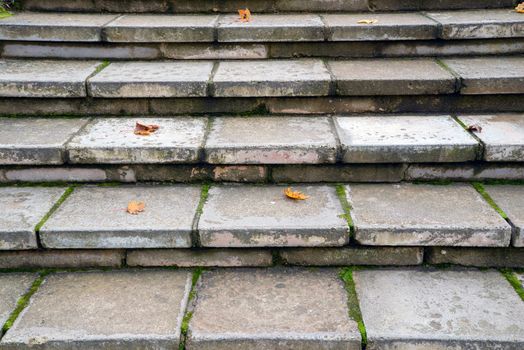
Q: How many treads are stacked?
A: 5